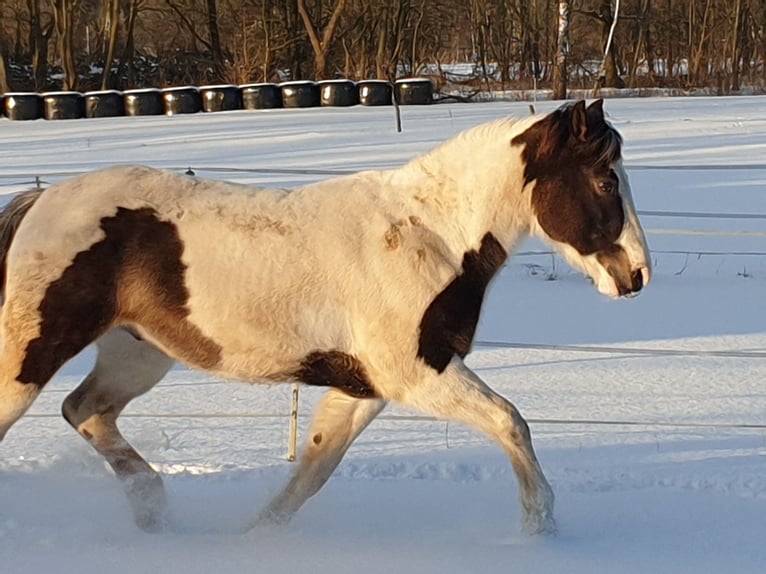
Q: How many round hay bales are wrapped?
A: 11